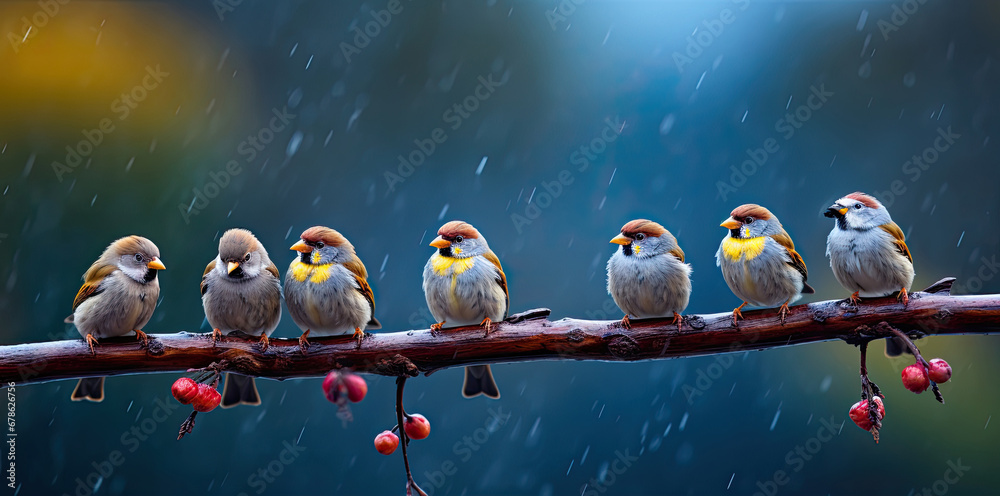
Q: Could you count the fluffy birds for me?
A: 7